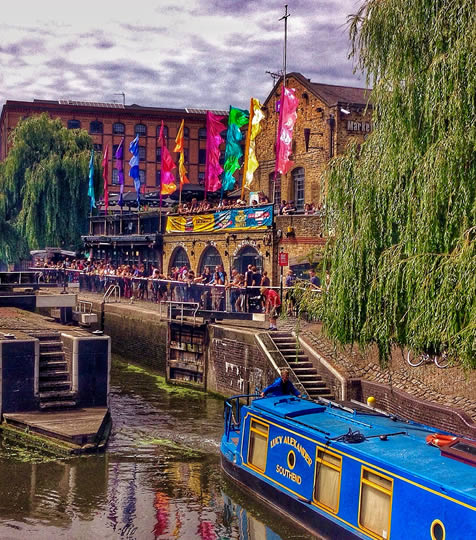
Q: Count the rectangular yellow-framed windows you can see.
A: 3